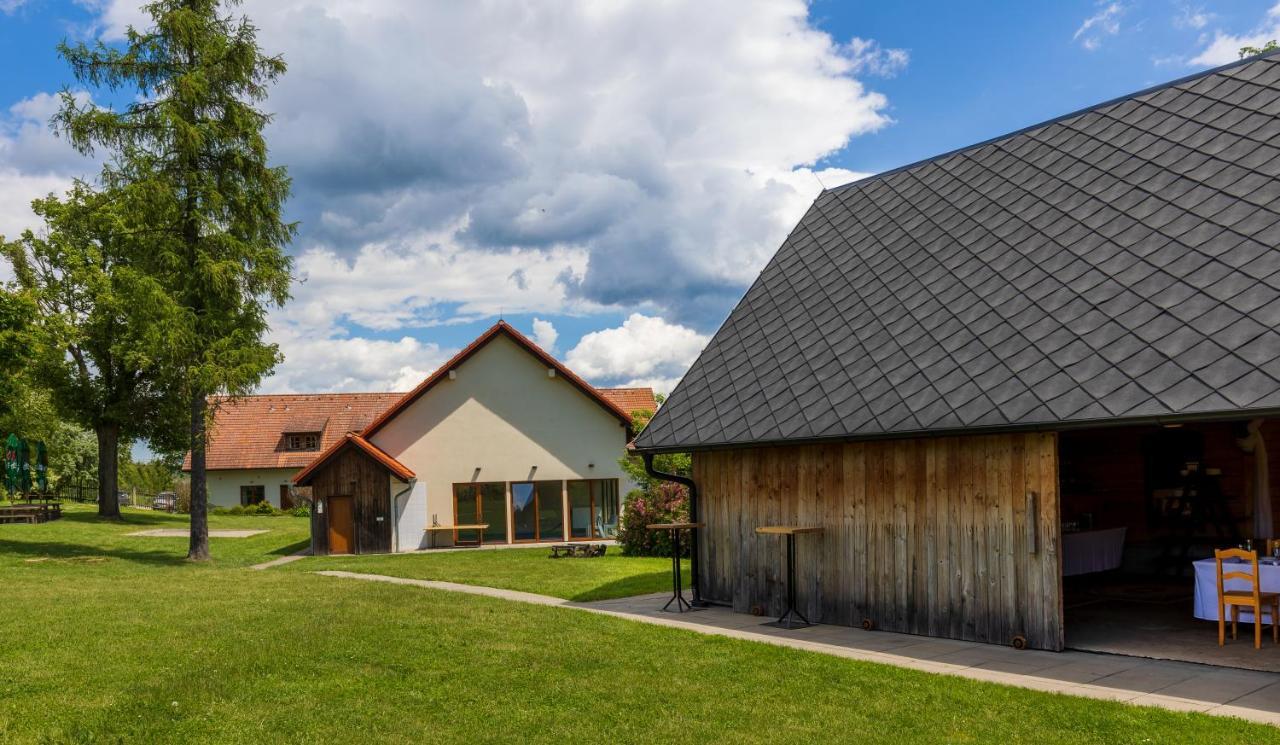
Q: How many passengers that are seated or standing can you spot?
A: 0